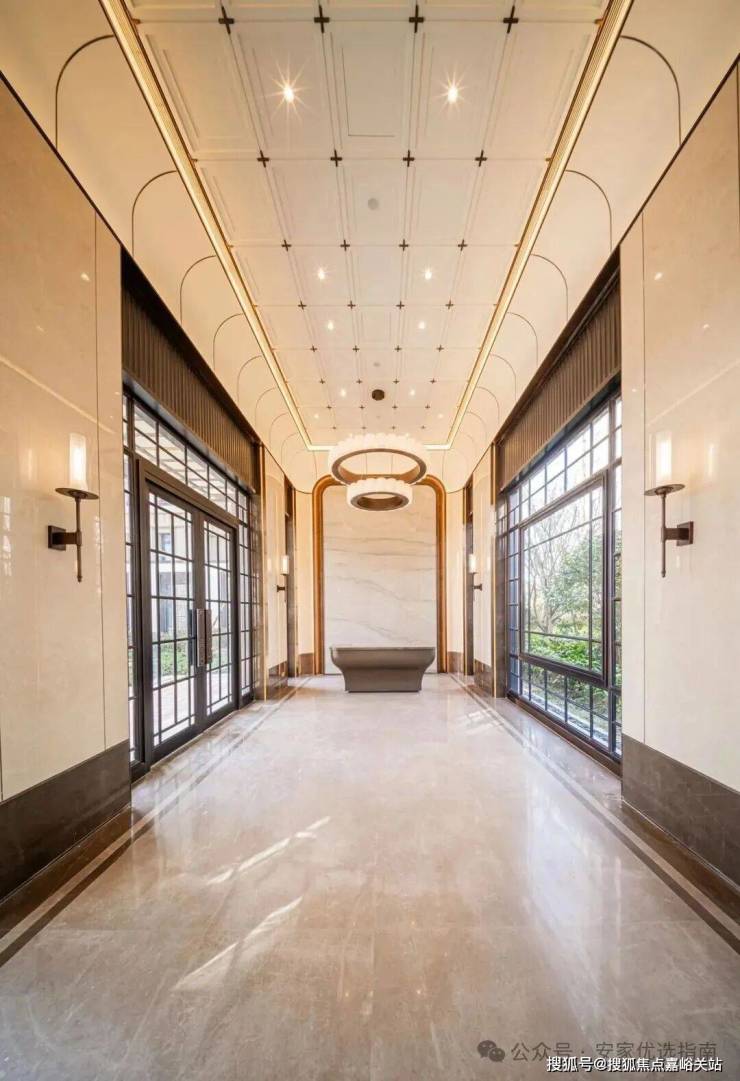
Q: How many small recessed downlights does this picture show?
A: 10